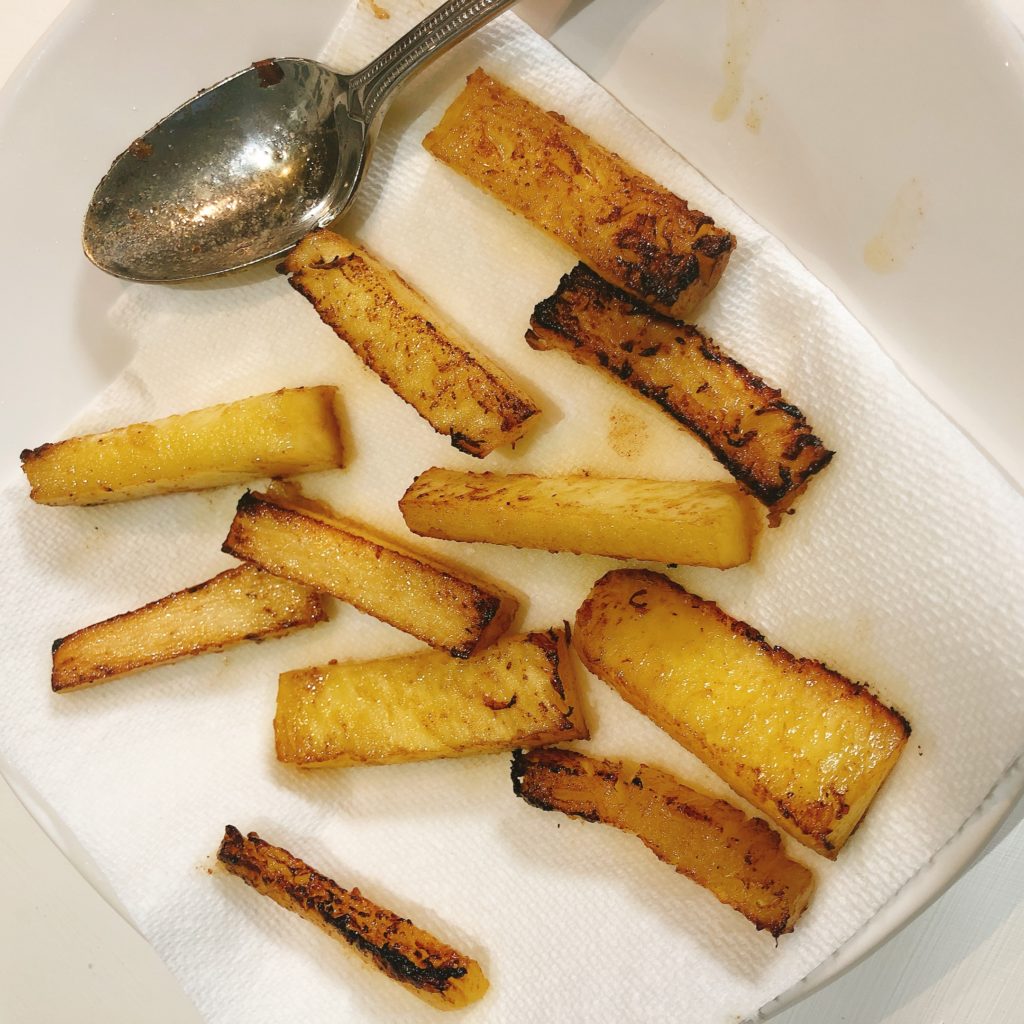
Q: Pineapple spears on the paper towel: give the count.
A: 11